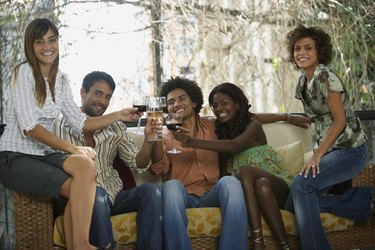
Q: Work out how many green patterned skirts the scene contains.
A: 1